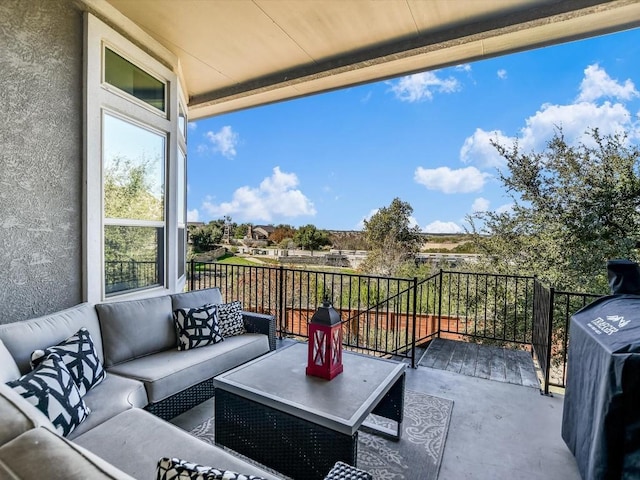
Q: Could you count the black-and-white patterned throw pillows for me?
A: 5